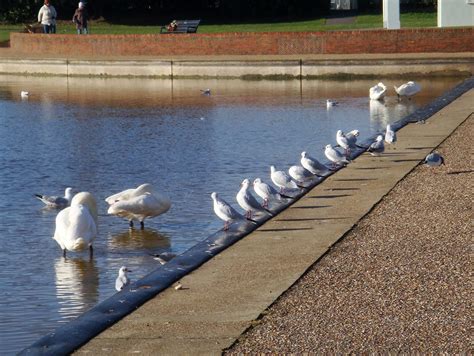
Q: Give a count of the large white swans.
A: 4